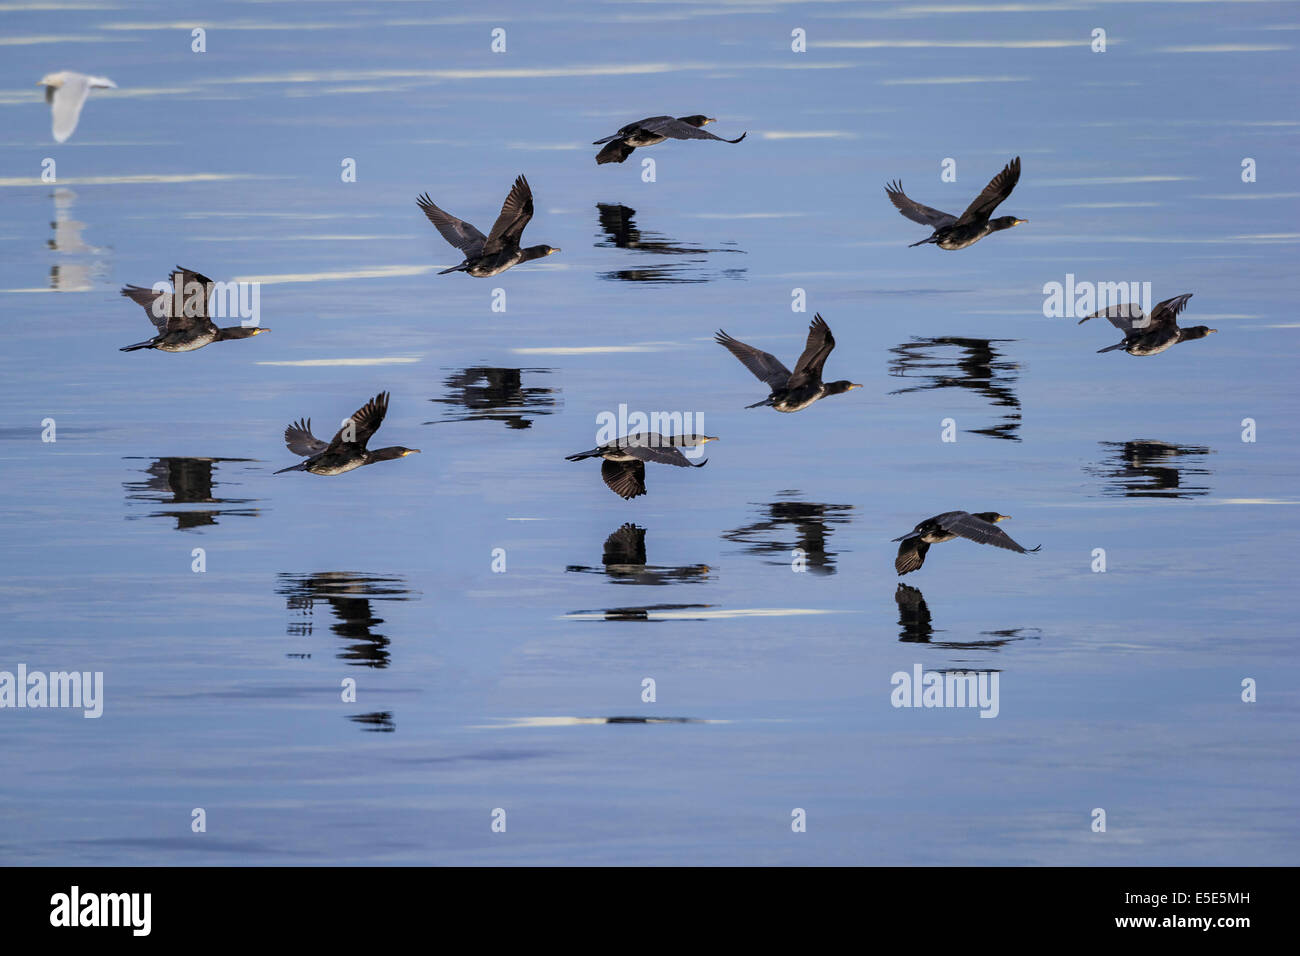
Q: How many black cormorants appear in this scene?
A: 9